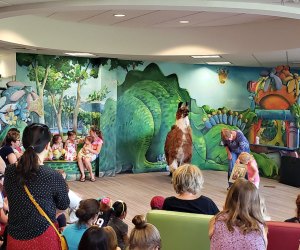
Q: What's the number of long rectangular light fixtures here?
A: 3